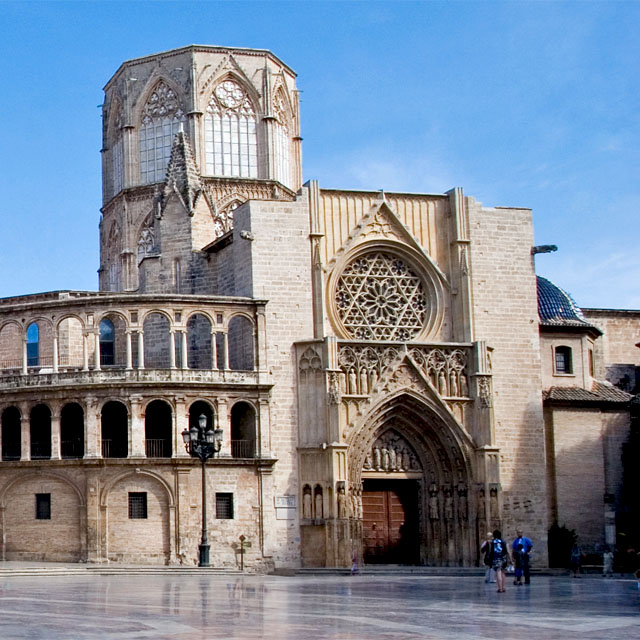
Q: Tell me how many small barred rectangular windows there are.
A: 3